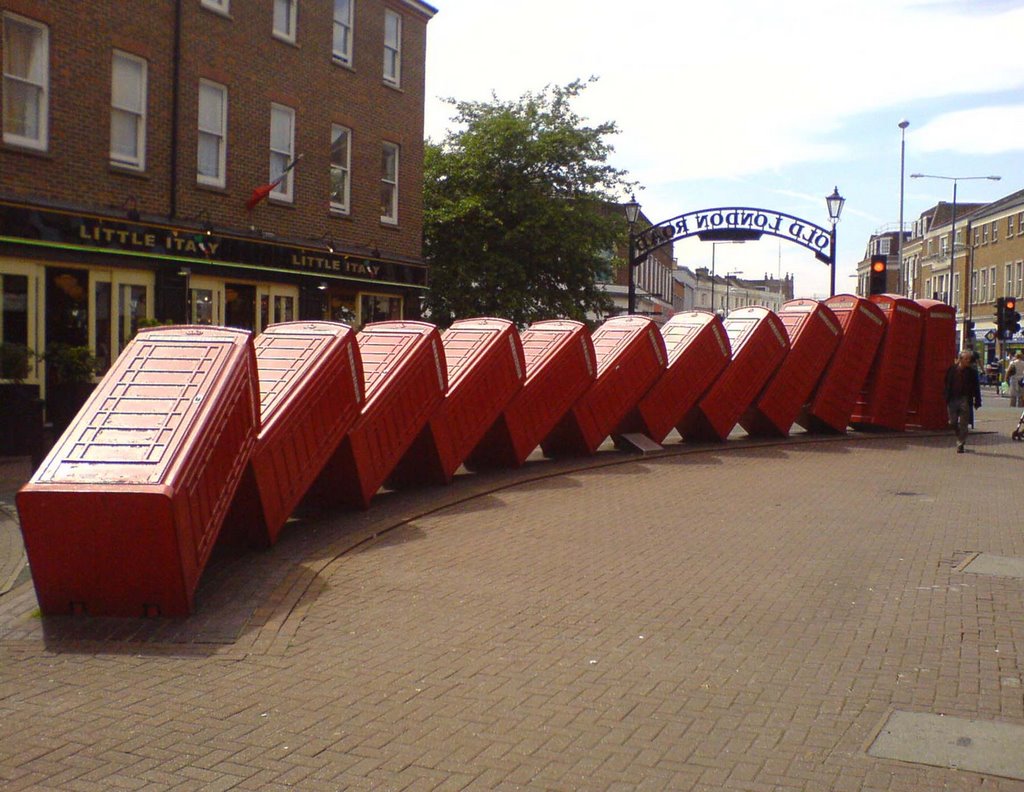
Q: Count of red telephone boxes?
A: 12